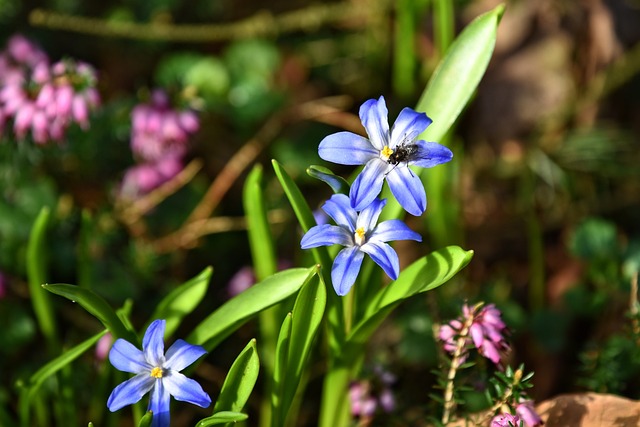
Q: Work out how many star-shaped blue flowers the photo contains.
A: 3